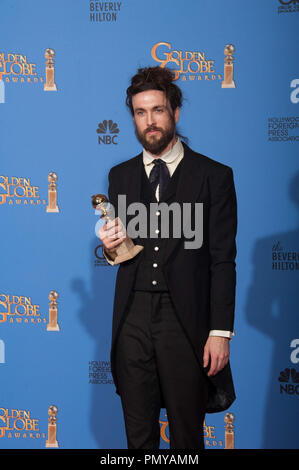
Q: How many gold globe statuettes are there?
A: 7